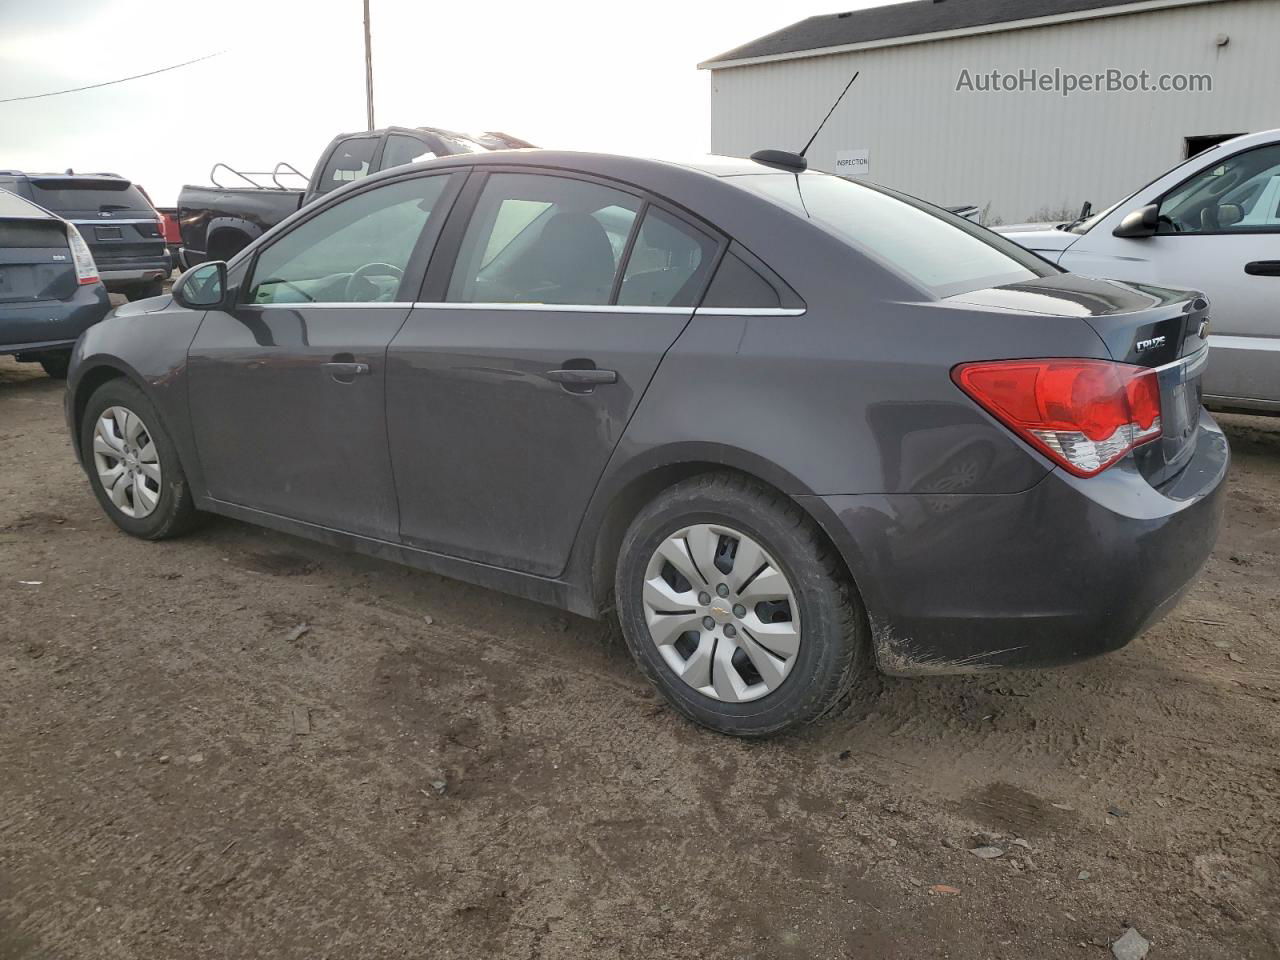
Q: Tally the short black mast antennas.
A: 1